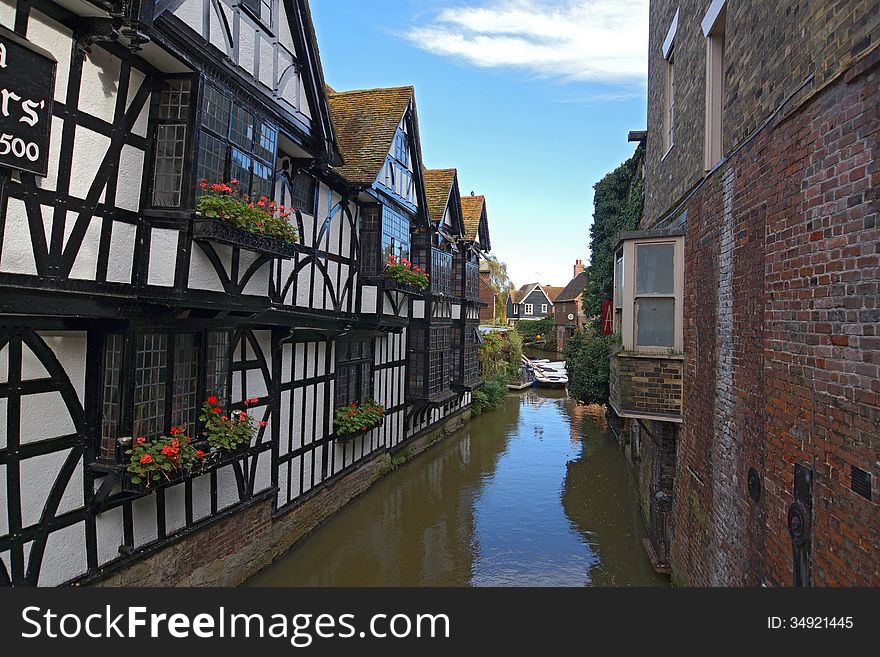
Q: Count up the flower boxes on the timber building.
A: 4